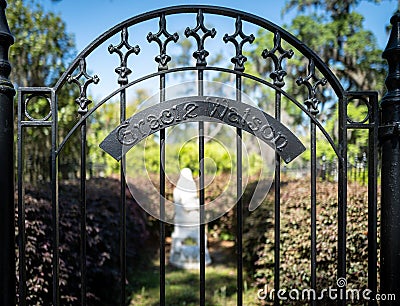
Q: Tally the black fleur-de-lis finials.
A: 7